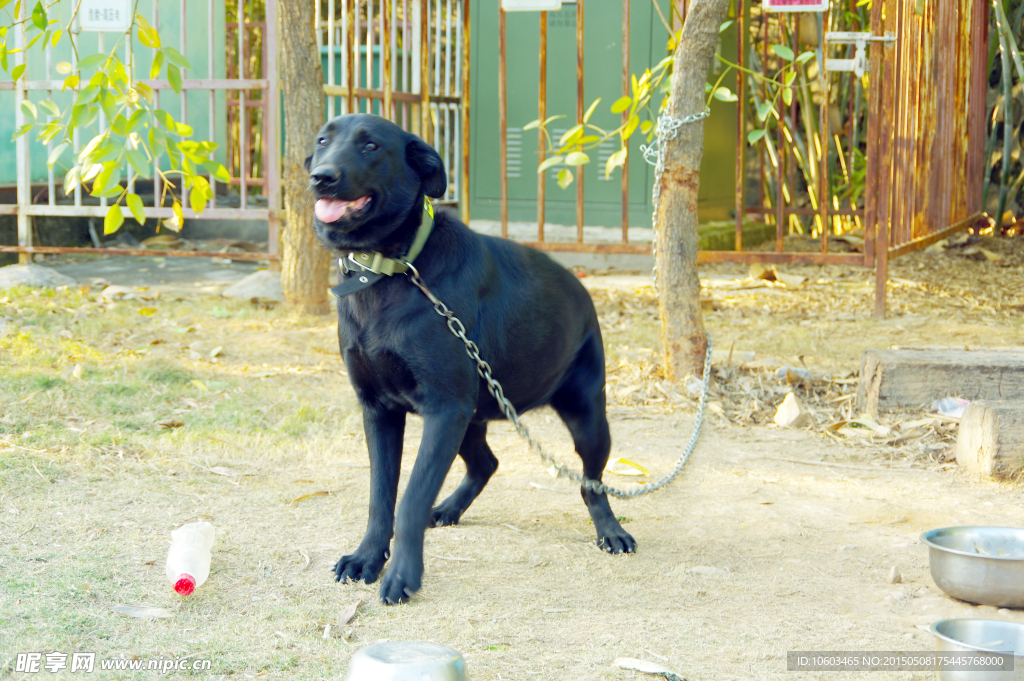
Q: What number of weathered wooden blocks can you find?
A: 2